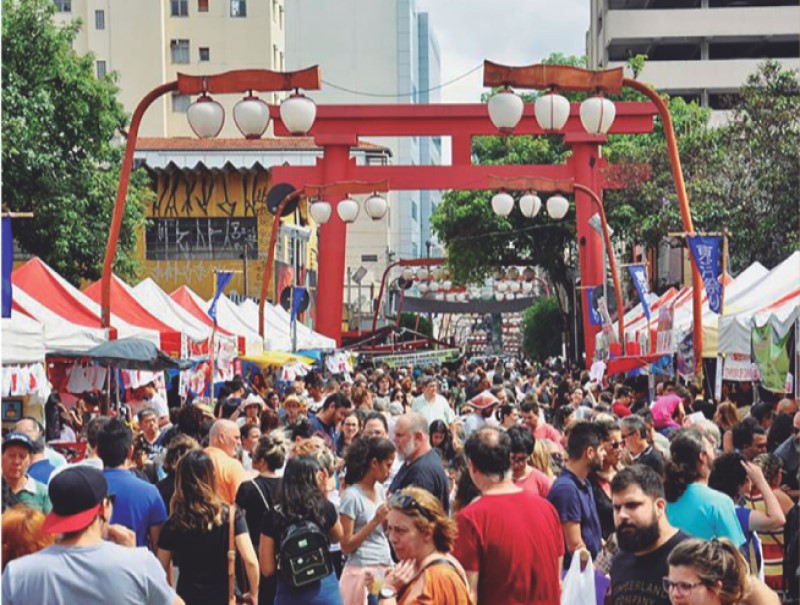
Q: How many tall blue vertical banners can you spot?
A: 6